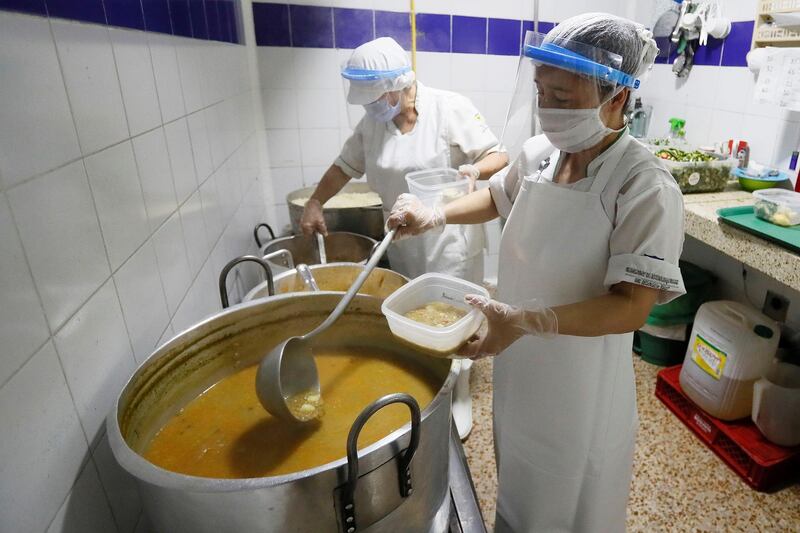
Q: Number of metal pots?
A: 4